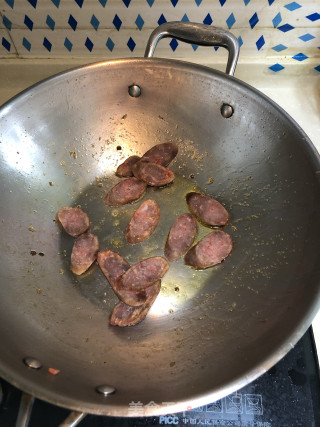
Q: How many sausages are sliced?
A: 13